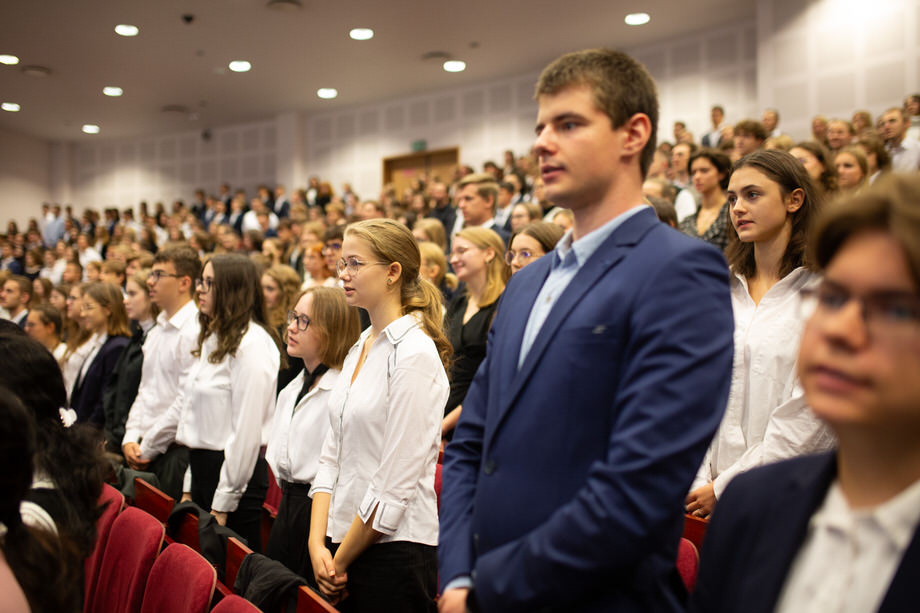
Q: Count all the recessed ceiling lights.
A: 10